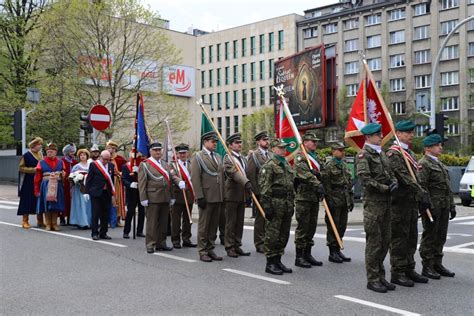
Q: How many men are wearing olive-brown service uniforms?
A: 5